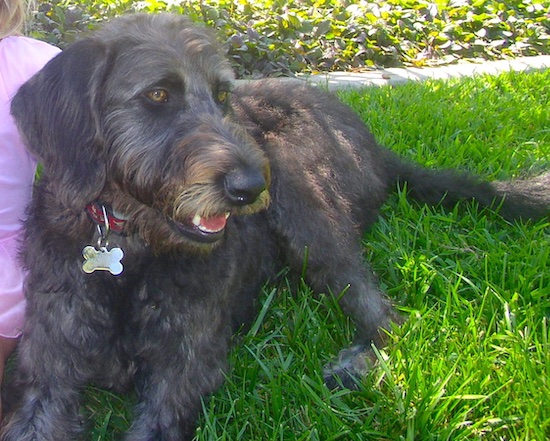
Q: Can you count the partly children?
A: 1